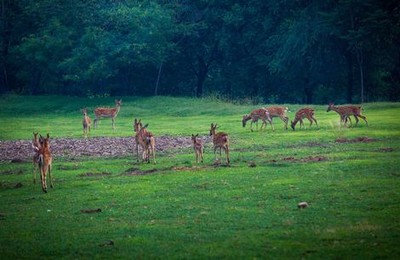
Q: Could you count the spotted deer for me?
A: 12